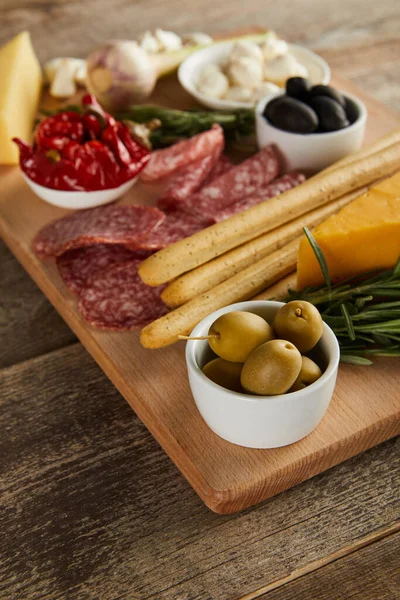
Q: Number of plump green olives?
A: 5